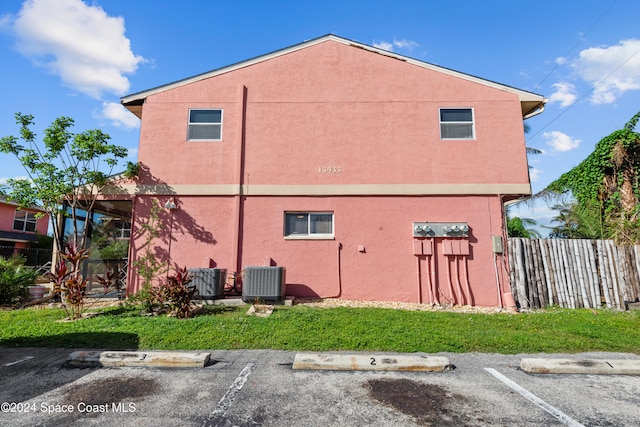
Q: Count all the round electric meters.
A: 5